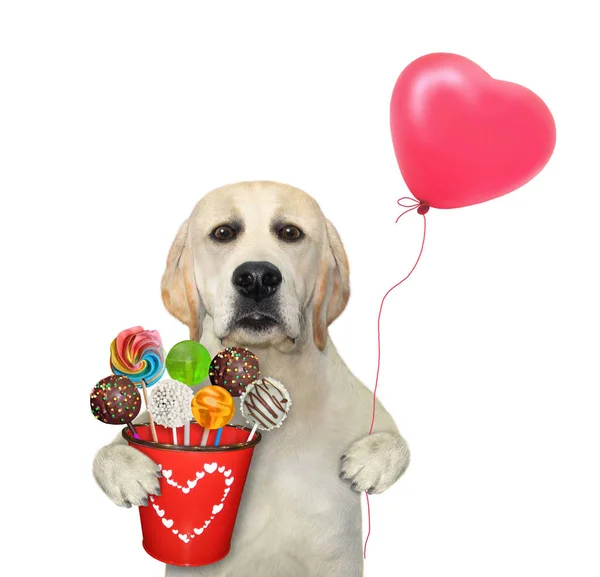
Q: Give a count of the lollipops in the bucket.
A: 7